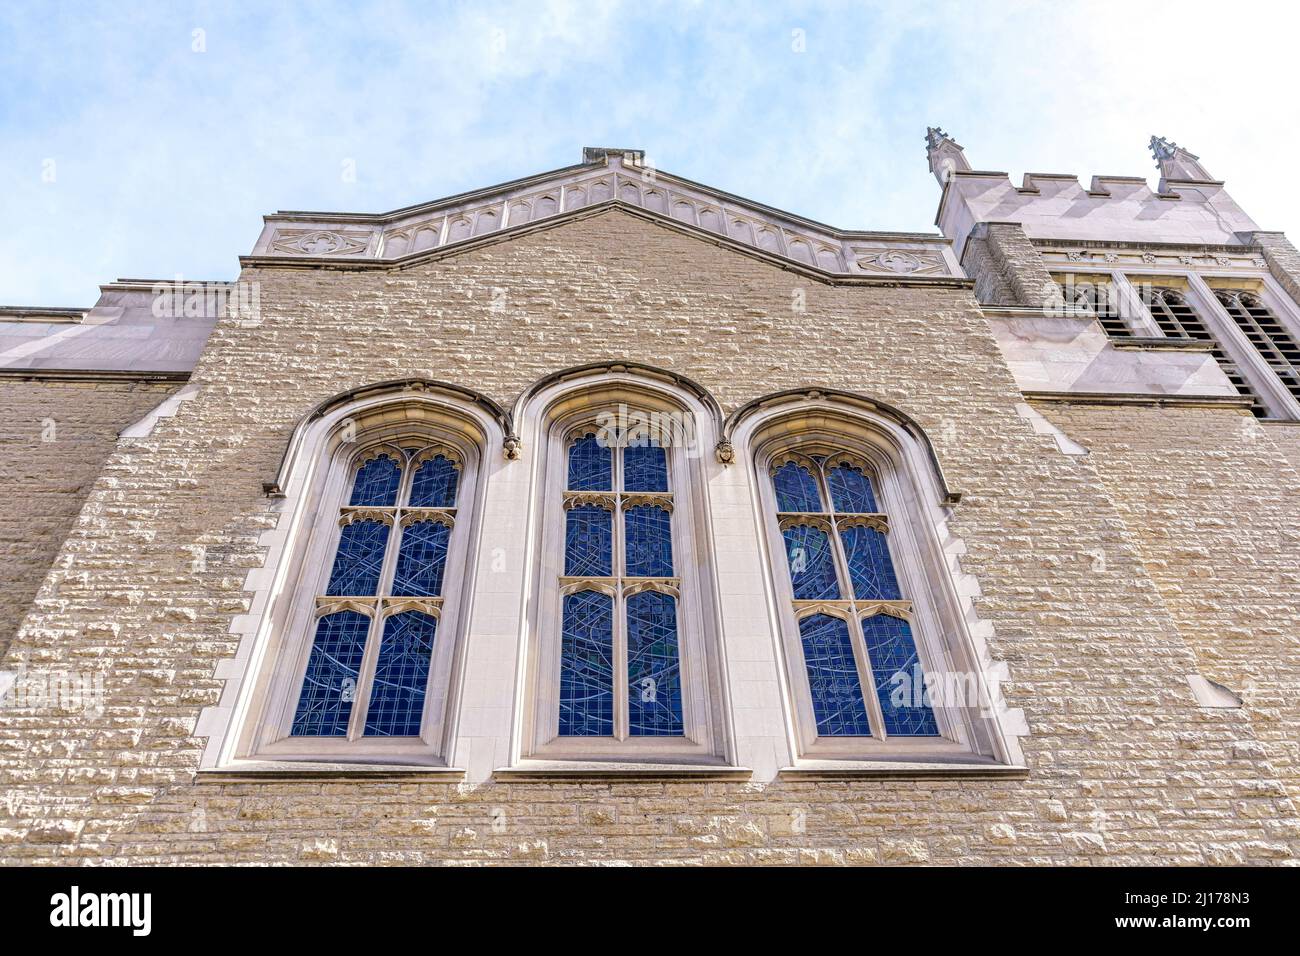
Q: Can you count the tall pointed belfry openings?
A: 3